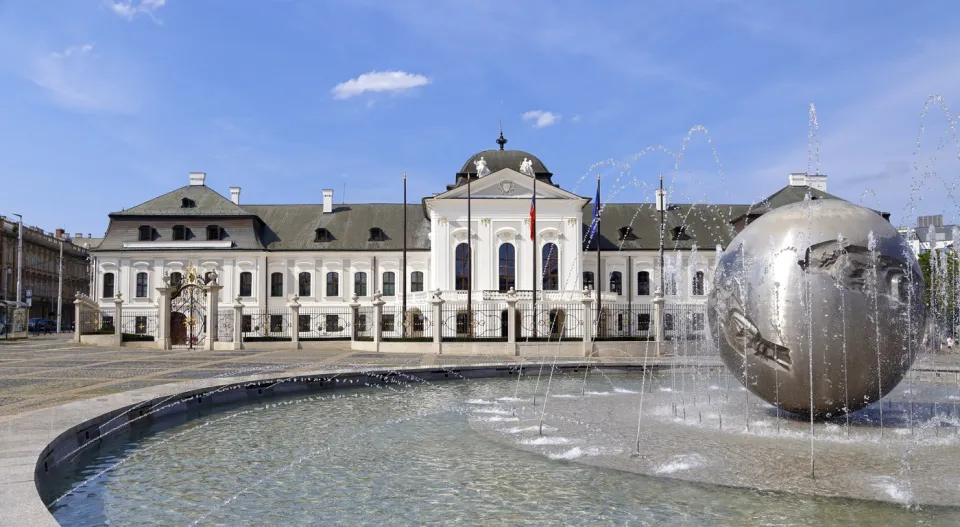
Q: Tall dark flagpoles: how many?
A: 5